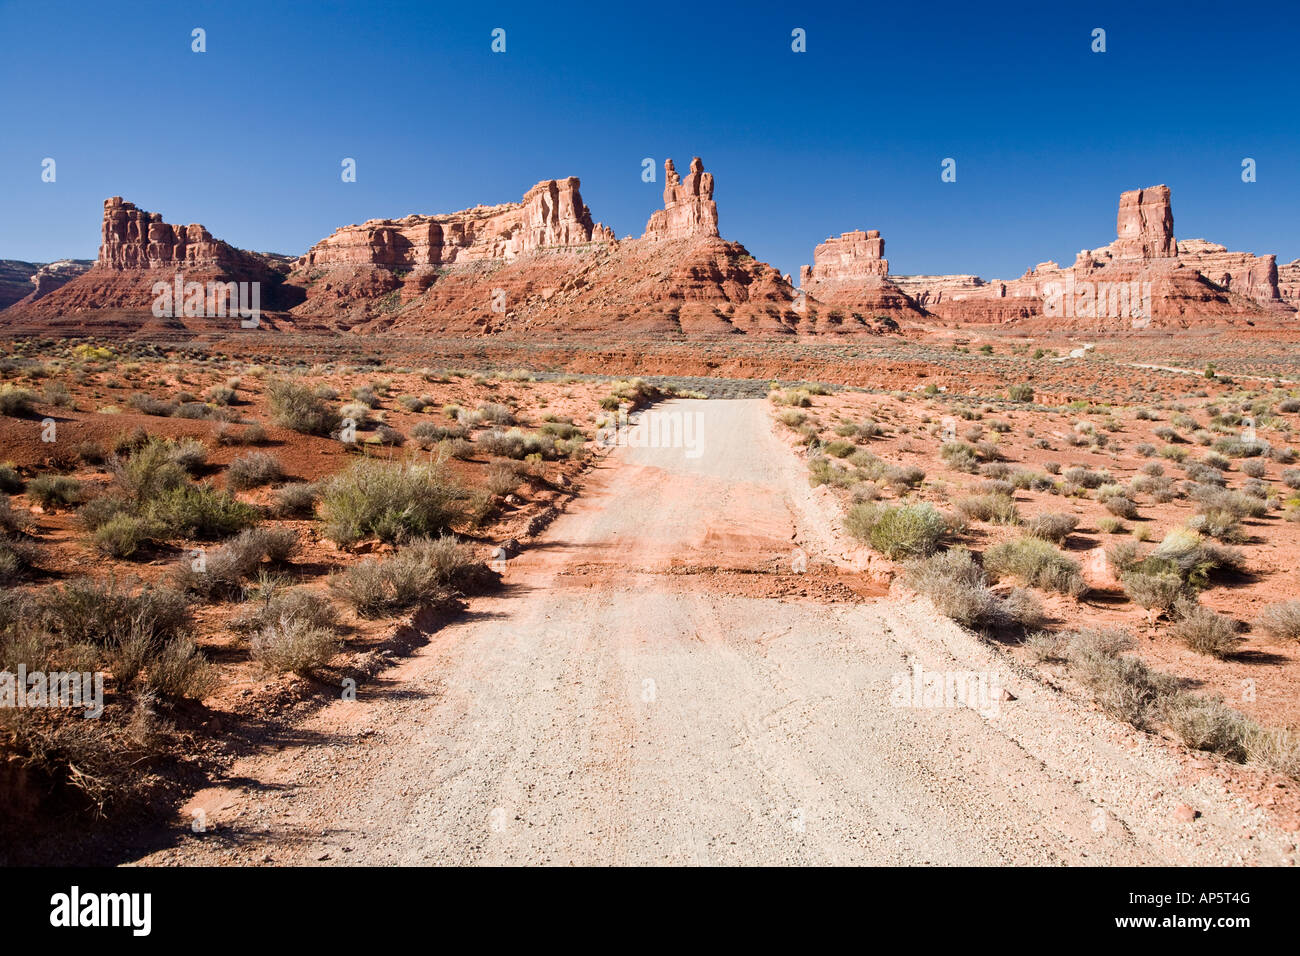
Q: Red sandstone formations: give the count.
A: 5